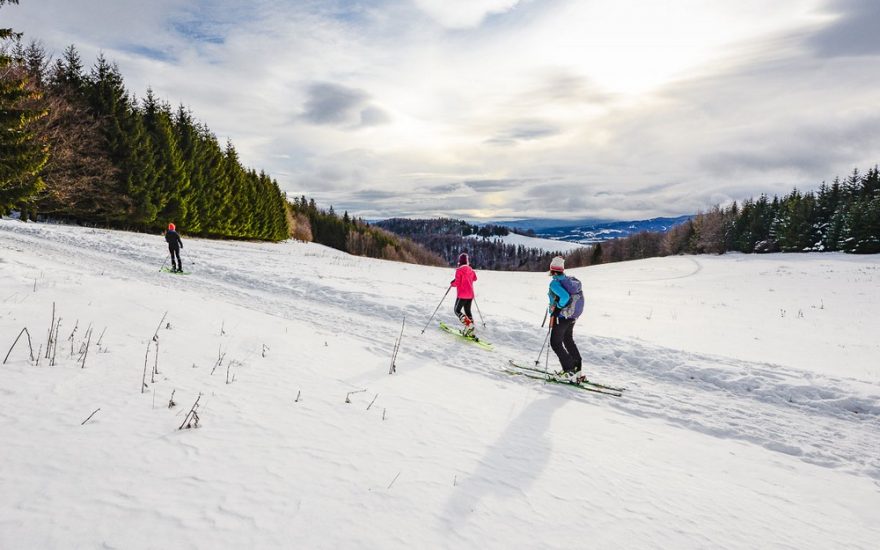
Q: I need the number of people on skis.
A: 3